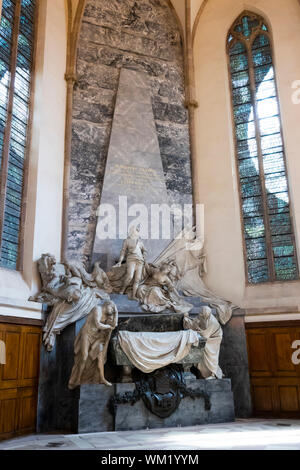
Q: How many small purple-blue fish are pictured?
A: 0